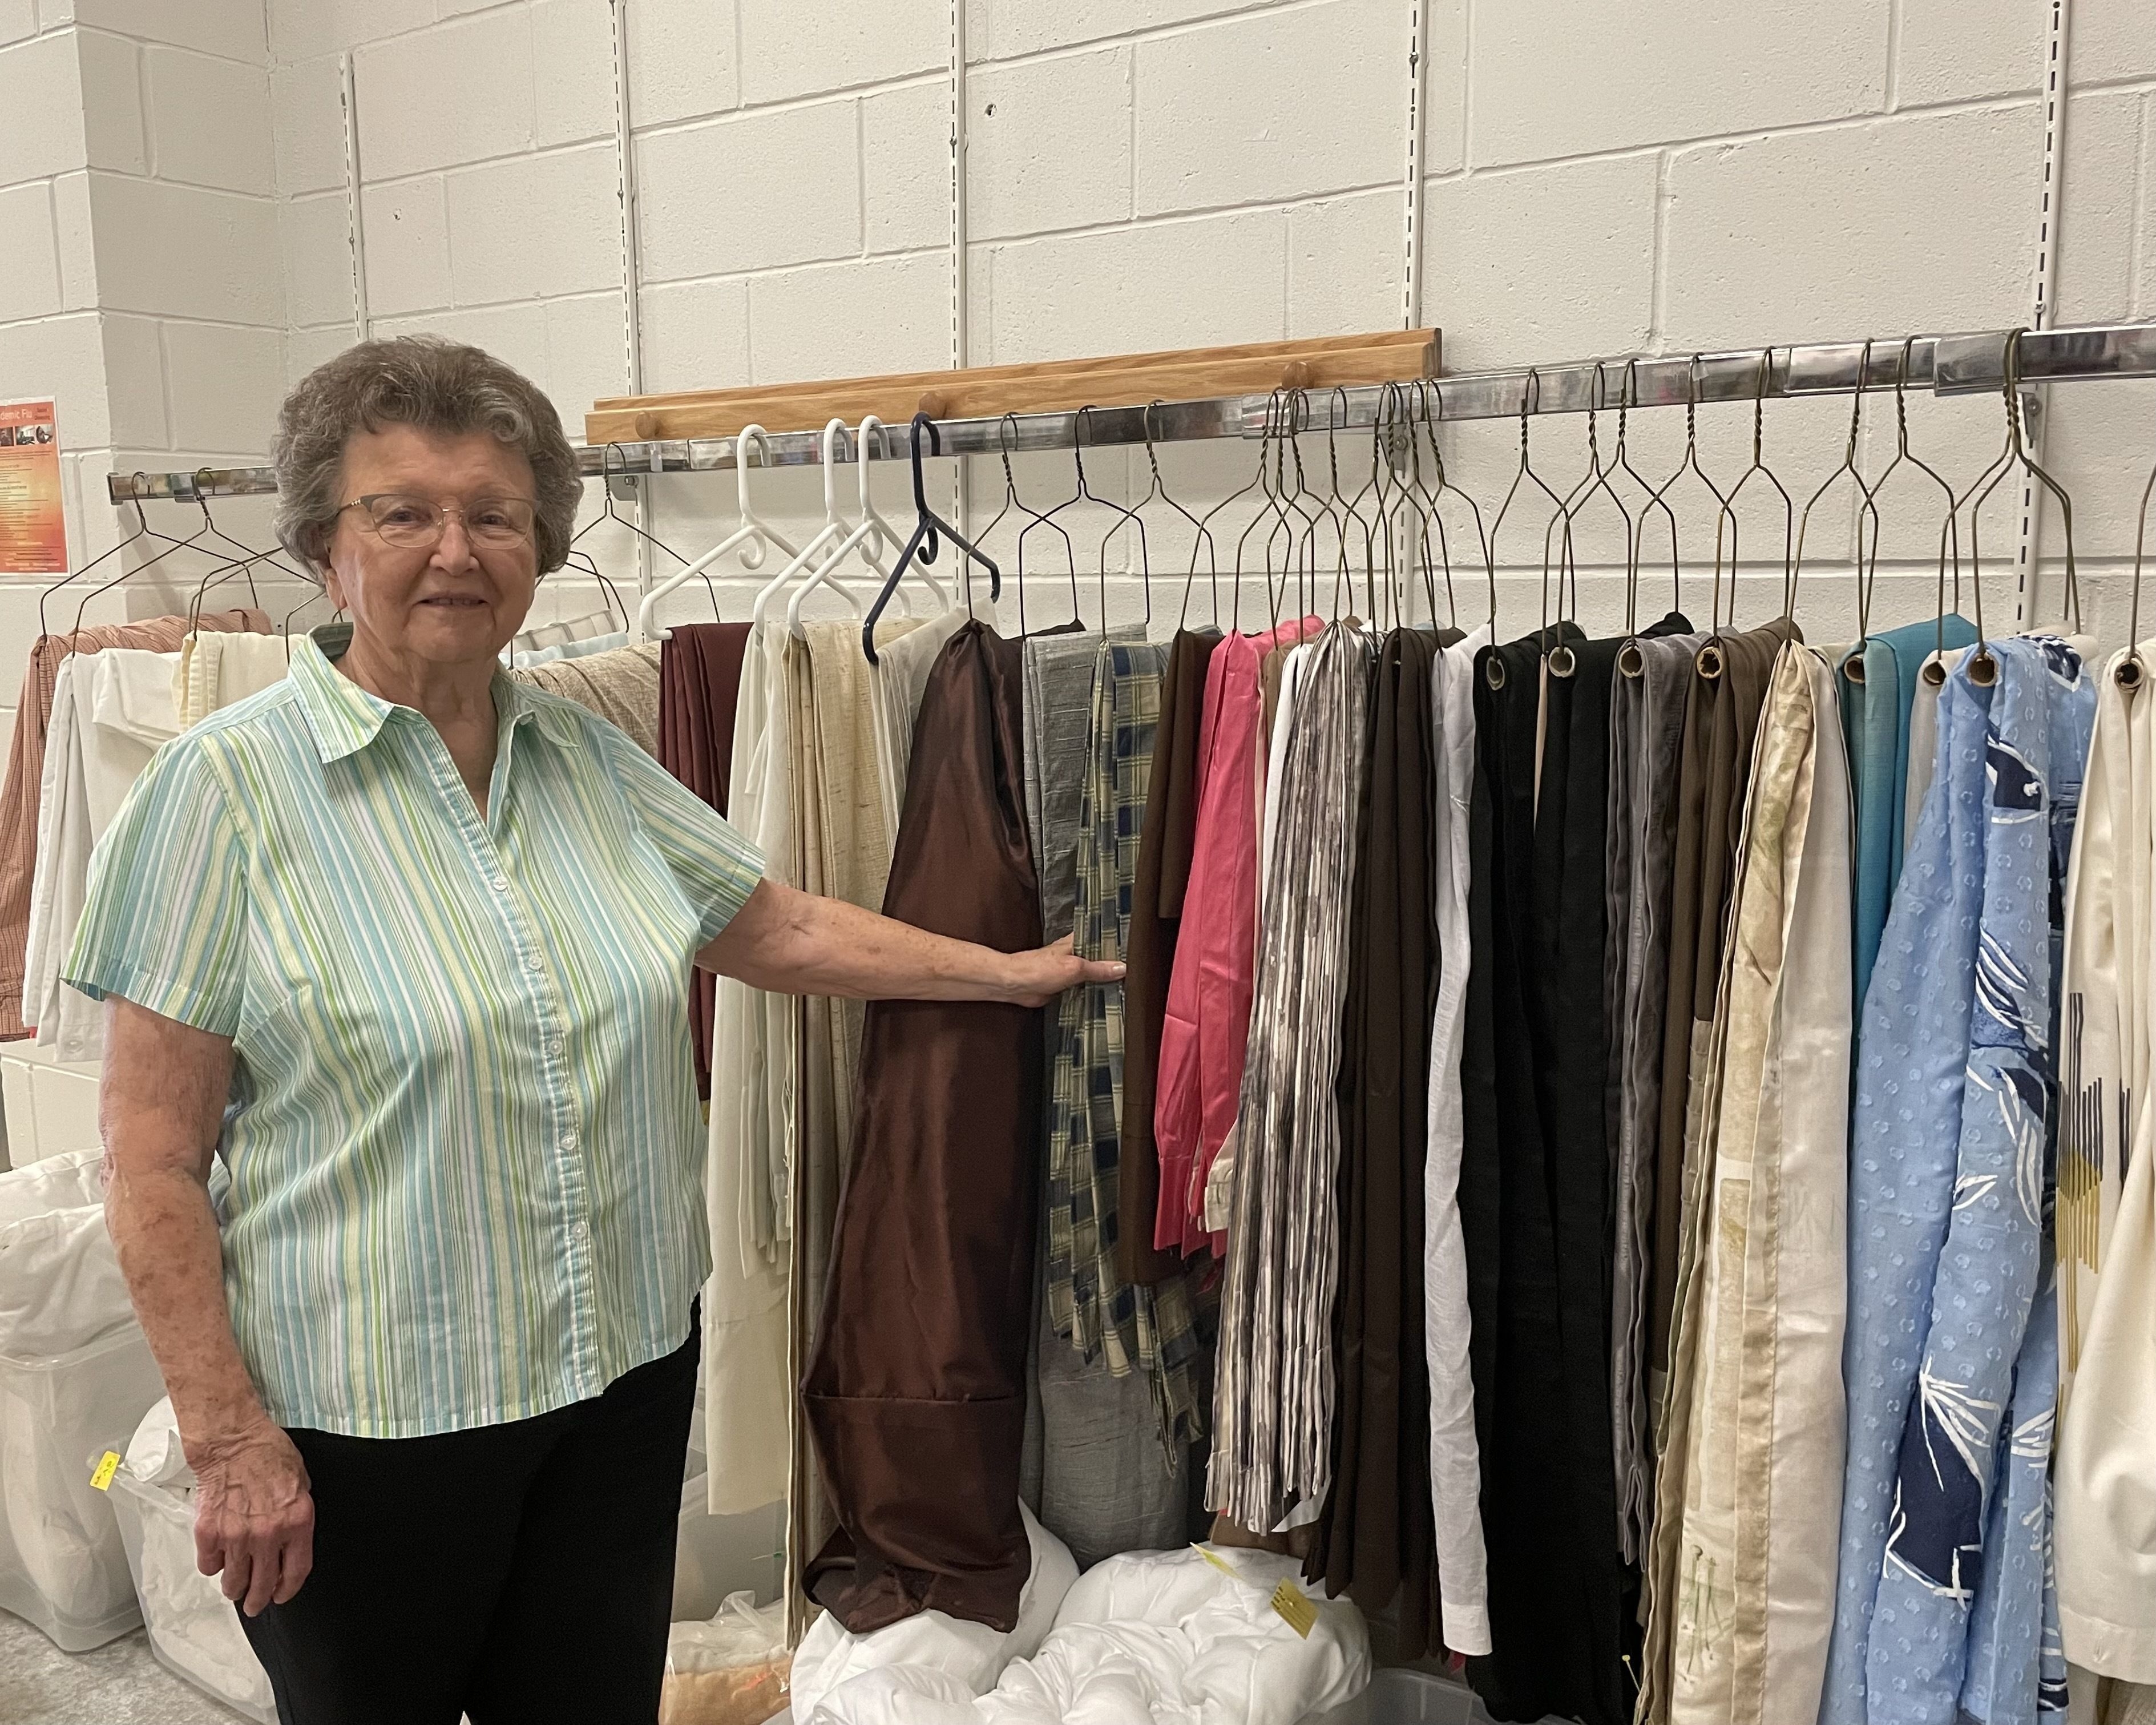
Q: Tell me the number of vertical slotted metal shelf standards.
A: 5